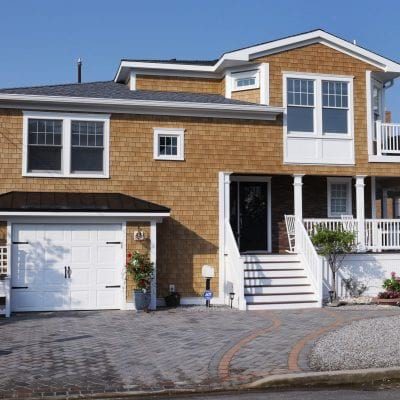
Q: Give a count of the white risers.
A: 7